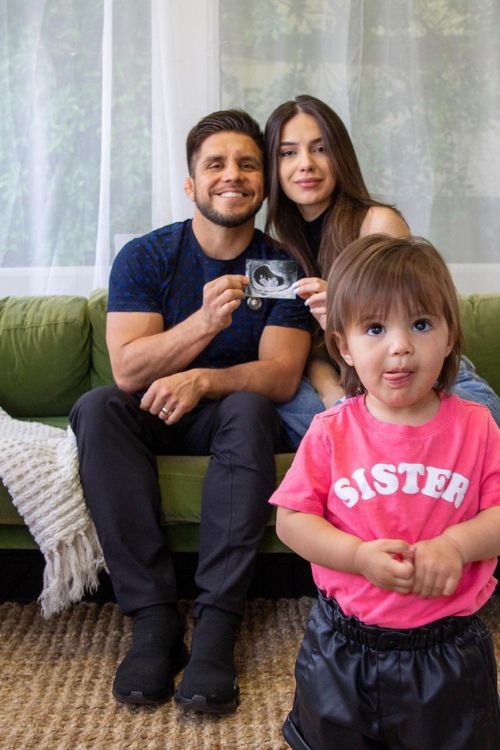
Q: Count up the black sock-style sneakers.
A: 2